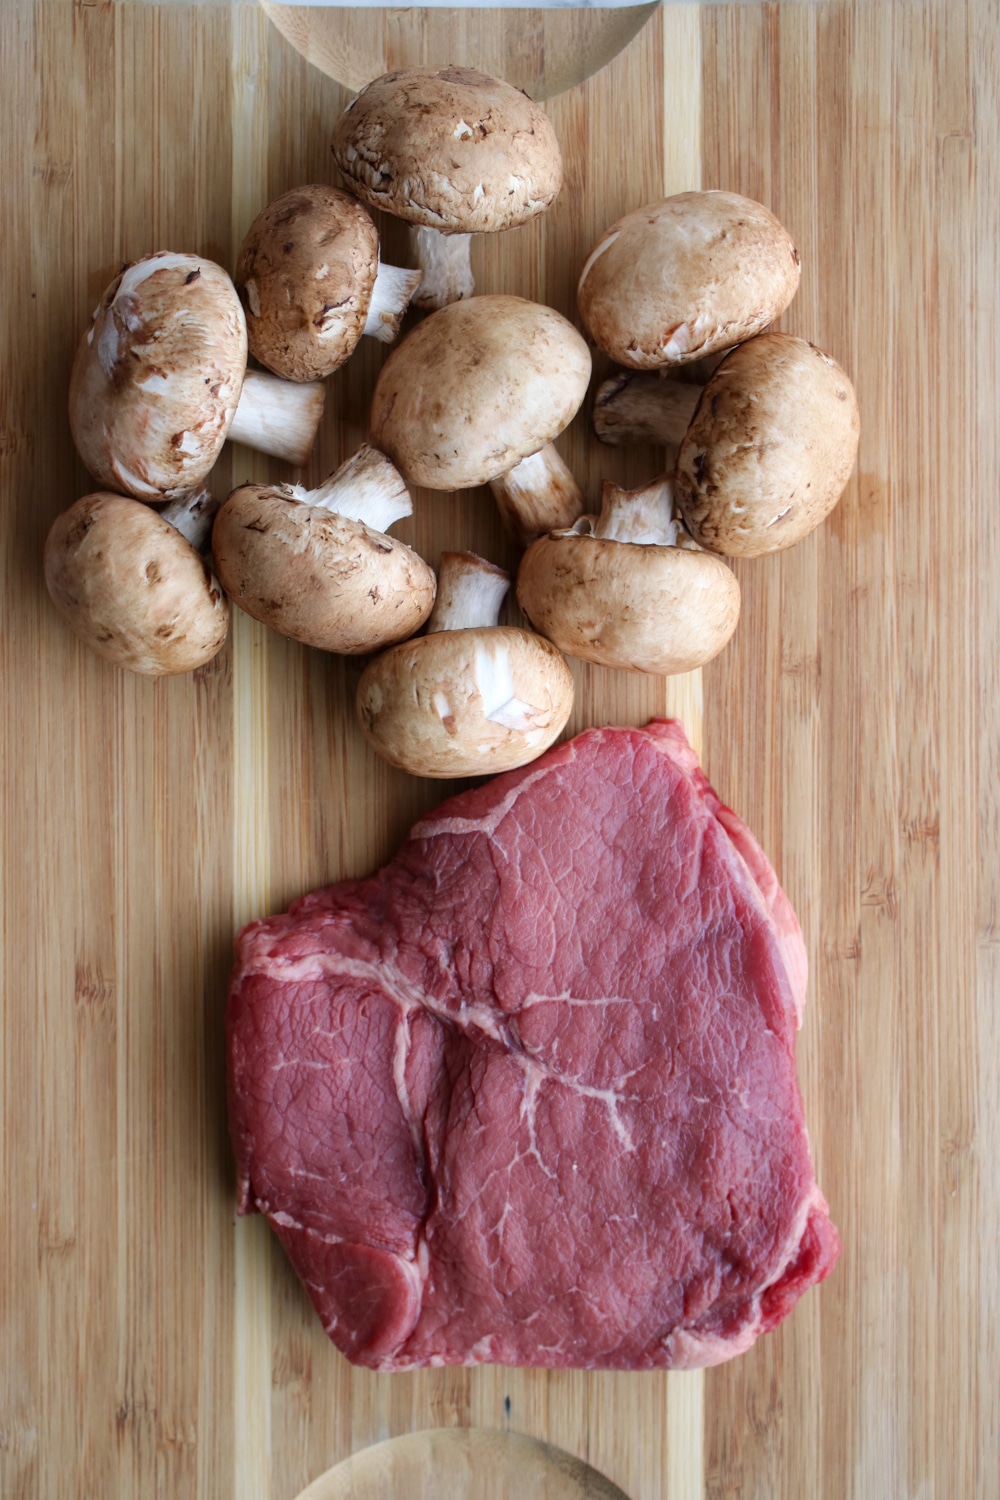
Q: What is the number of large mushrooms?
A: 10